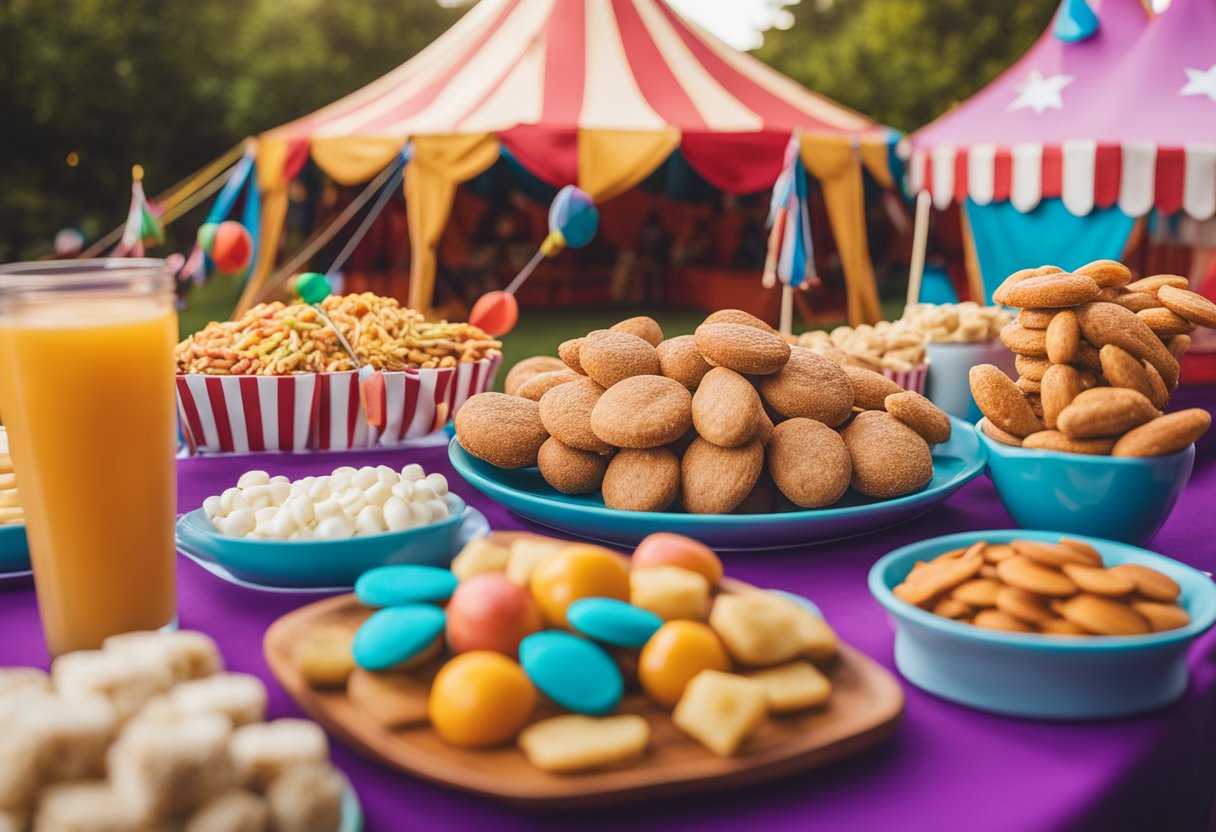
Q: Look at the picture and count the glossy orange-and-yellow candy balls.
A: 3